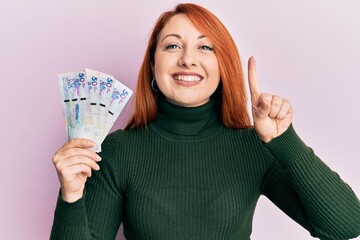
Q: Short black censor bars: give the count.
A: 6